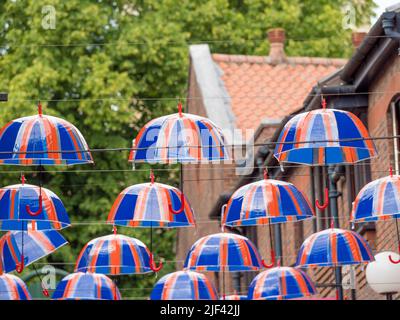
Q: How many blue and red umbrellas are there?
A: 15